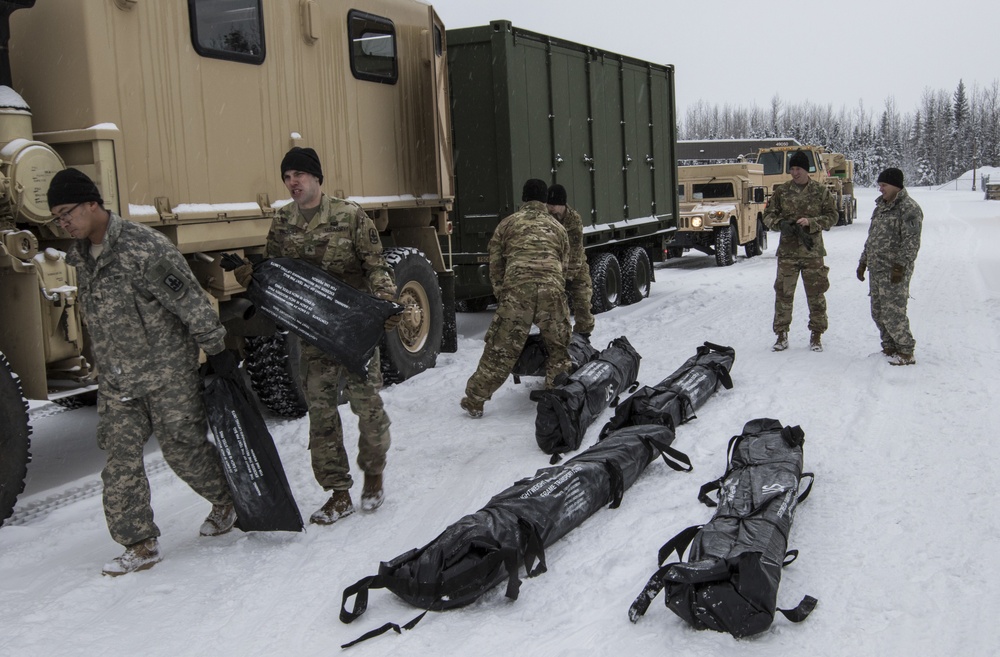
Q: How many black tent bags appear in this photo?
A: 7